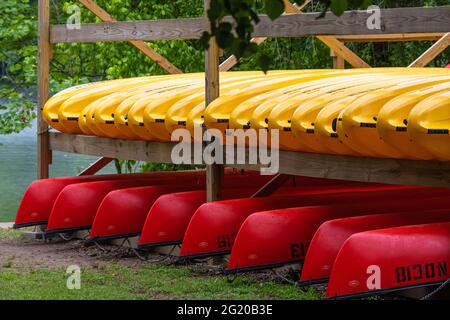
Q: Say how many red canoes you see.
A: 8